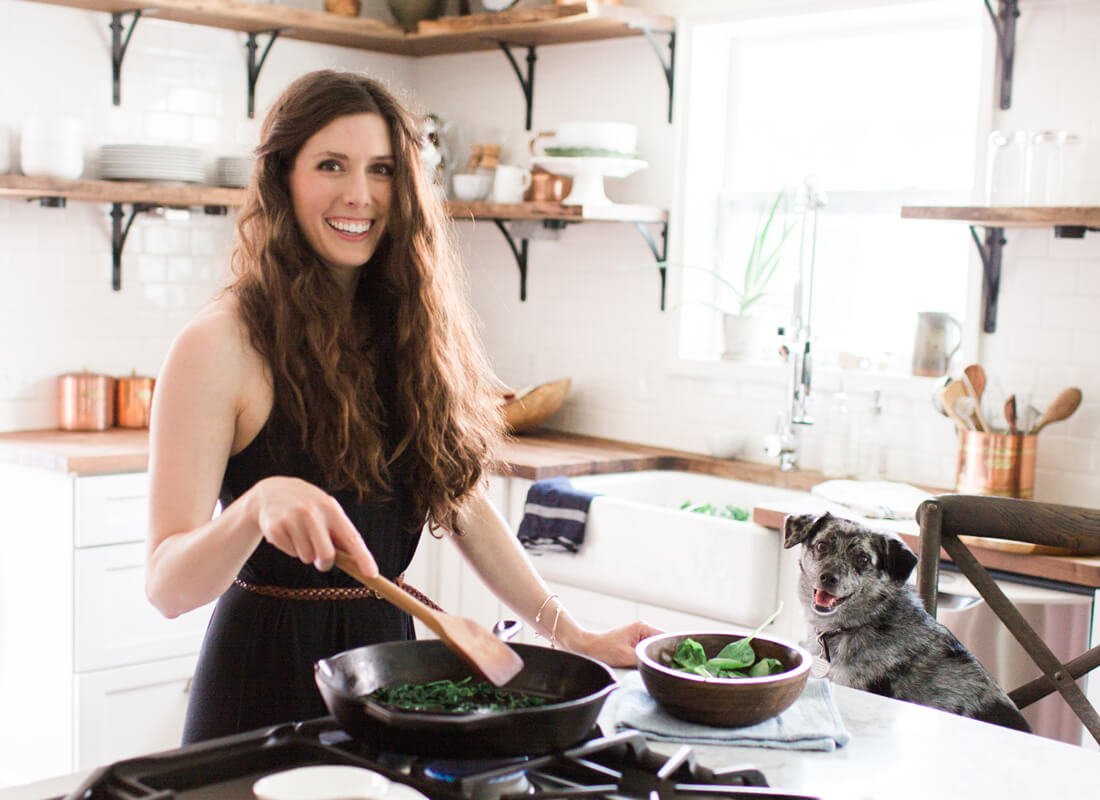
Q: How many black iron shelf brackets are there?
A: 9